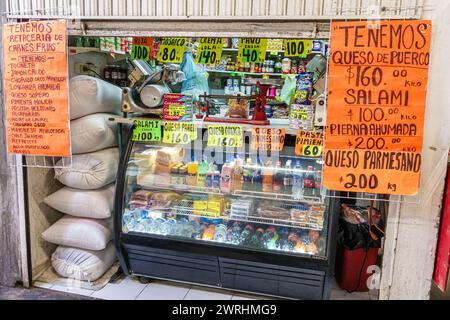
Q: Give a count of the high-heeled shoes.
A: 0